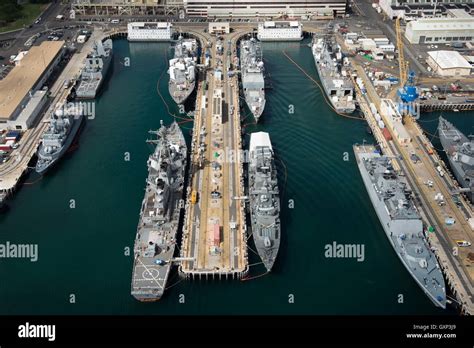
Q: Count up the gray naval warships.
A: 9